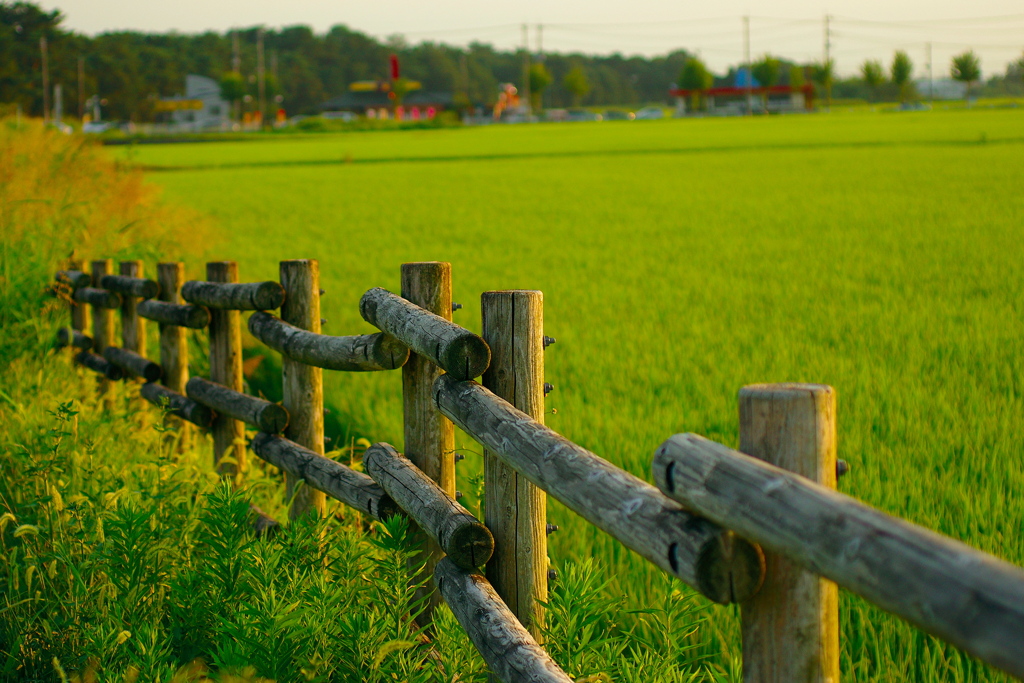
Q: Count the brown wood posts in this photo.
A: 9